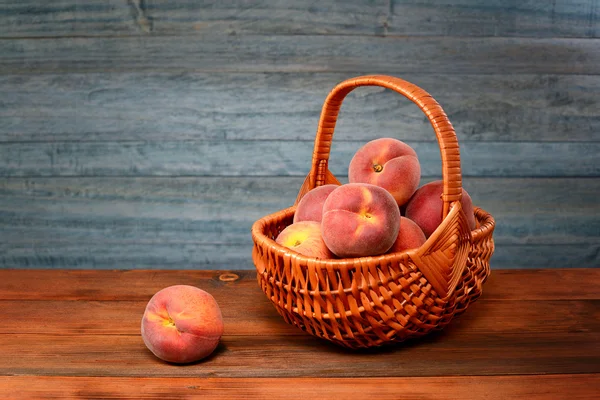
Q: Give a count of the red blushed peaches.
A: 7